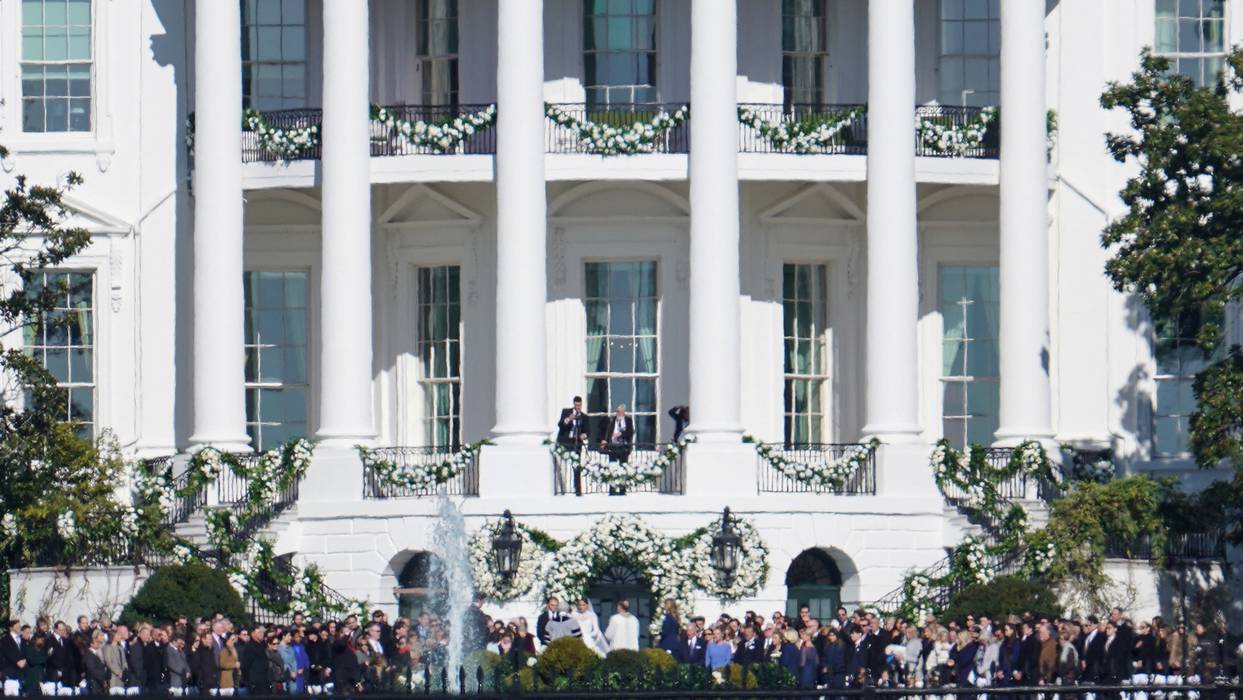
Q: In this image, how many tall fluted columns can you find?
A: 6